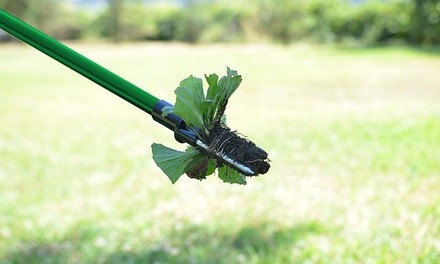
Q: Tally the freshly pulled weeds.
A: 1